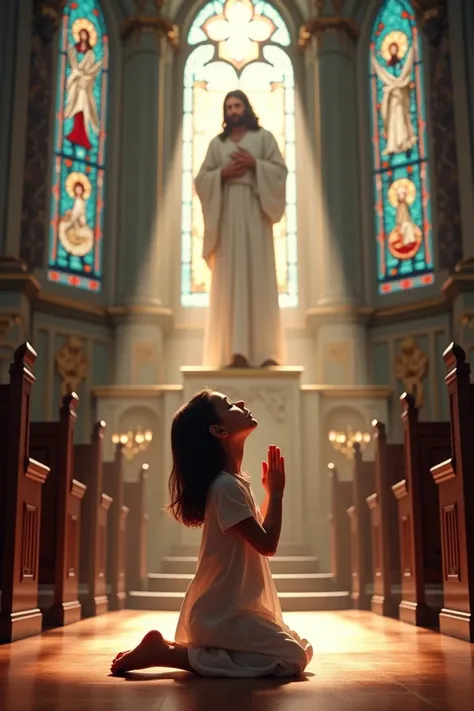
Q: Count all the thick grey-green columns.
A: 2